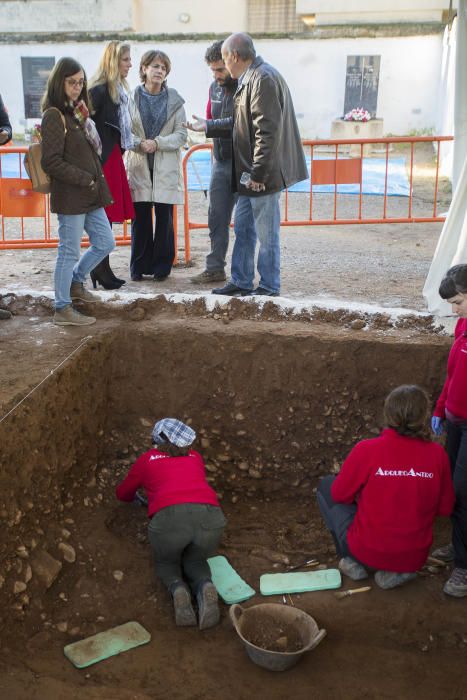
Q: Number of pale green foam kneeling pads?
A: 3